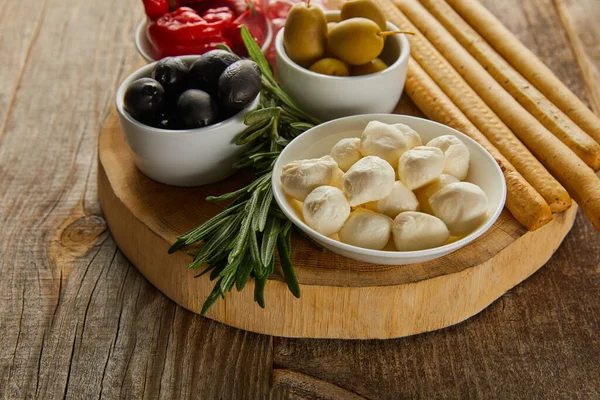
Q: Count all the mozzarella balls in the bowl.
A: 13